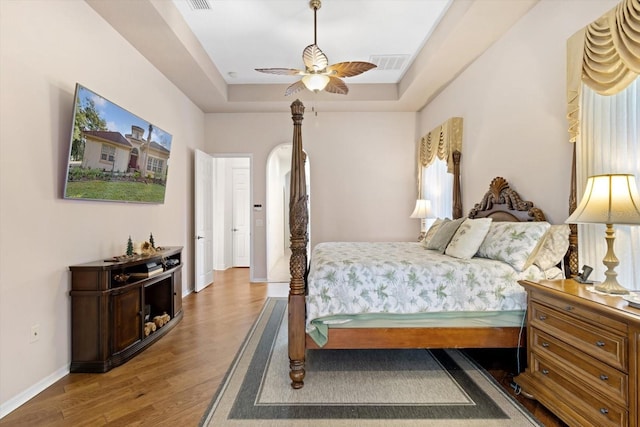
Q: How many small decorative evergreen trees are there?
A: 2